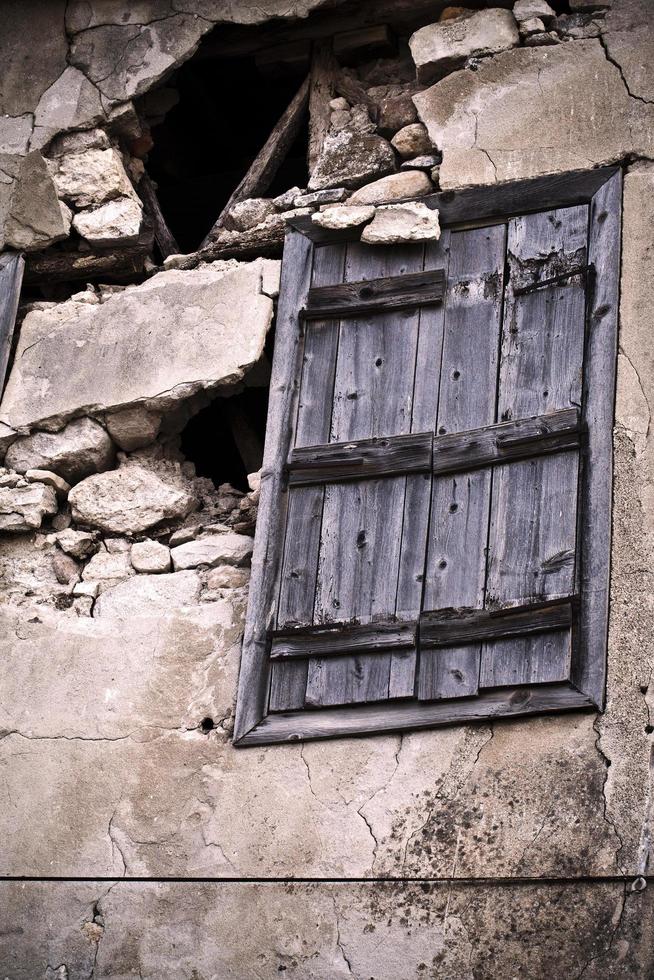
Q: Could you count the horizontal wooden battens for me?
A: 5